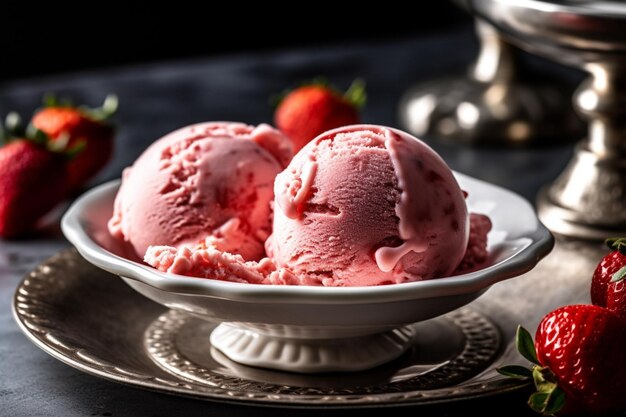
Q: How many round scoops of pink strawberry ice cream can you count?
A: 2